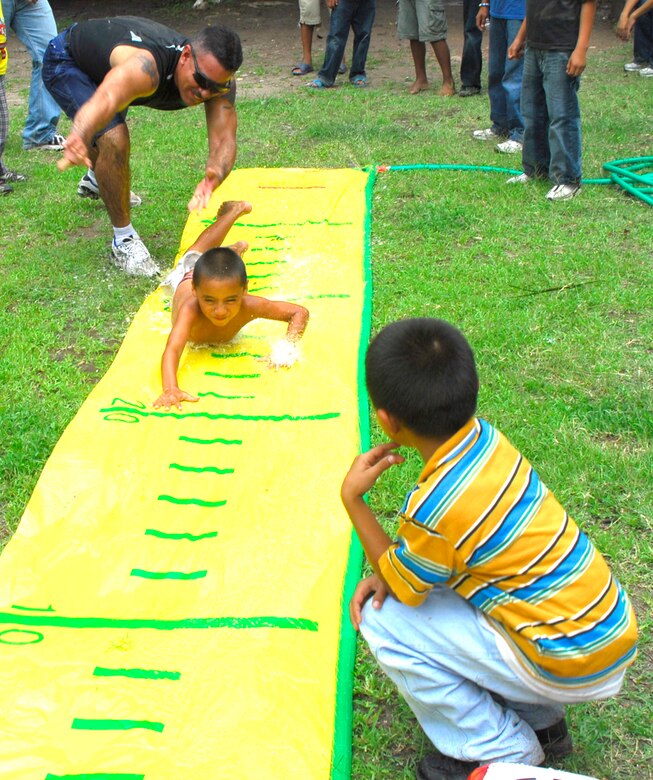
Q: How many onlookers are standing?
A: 9